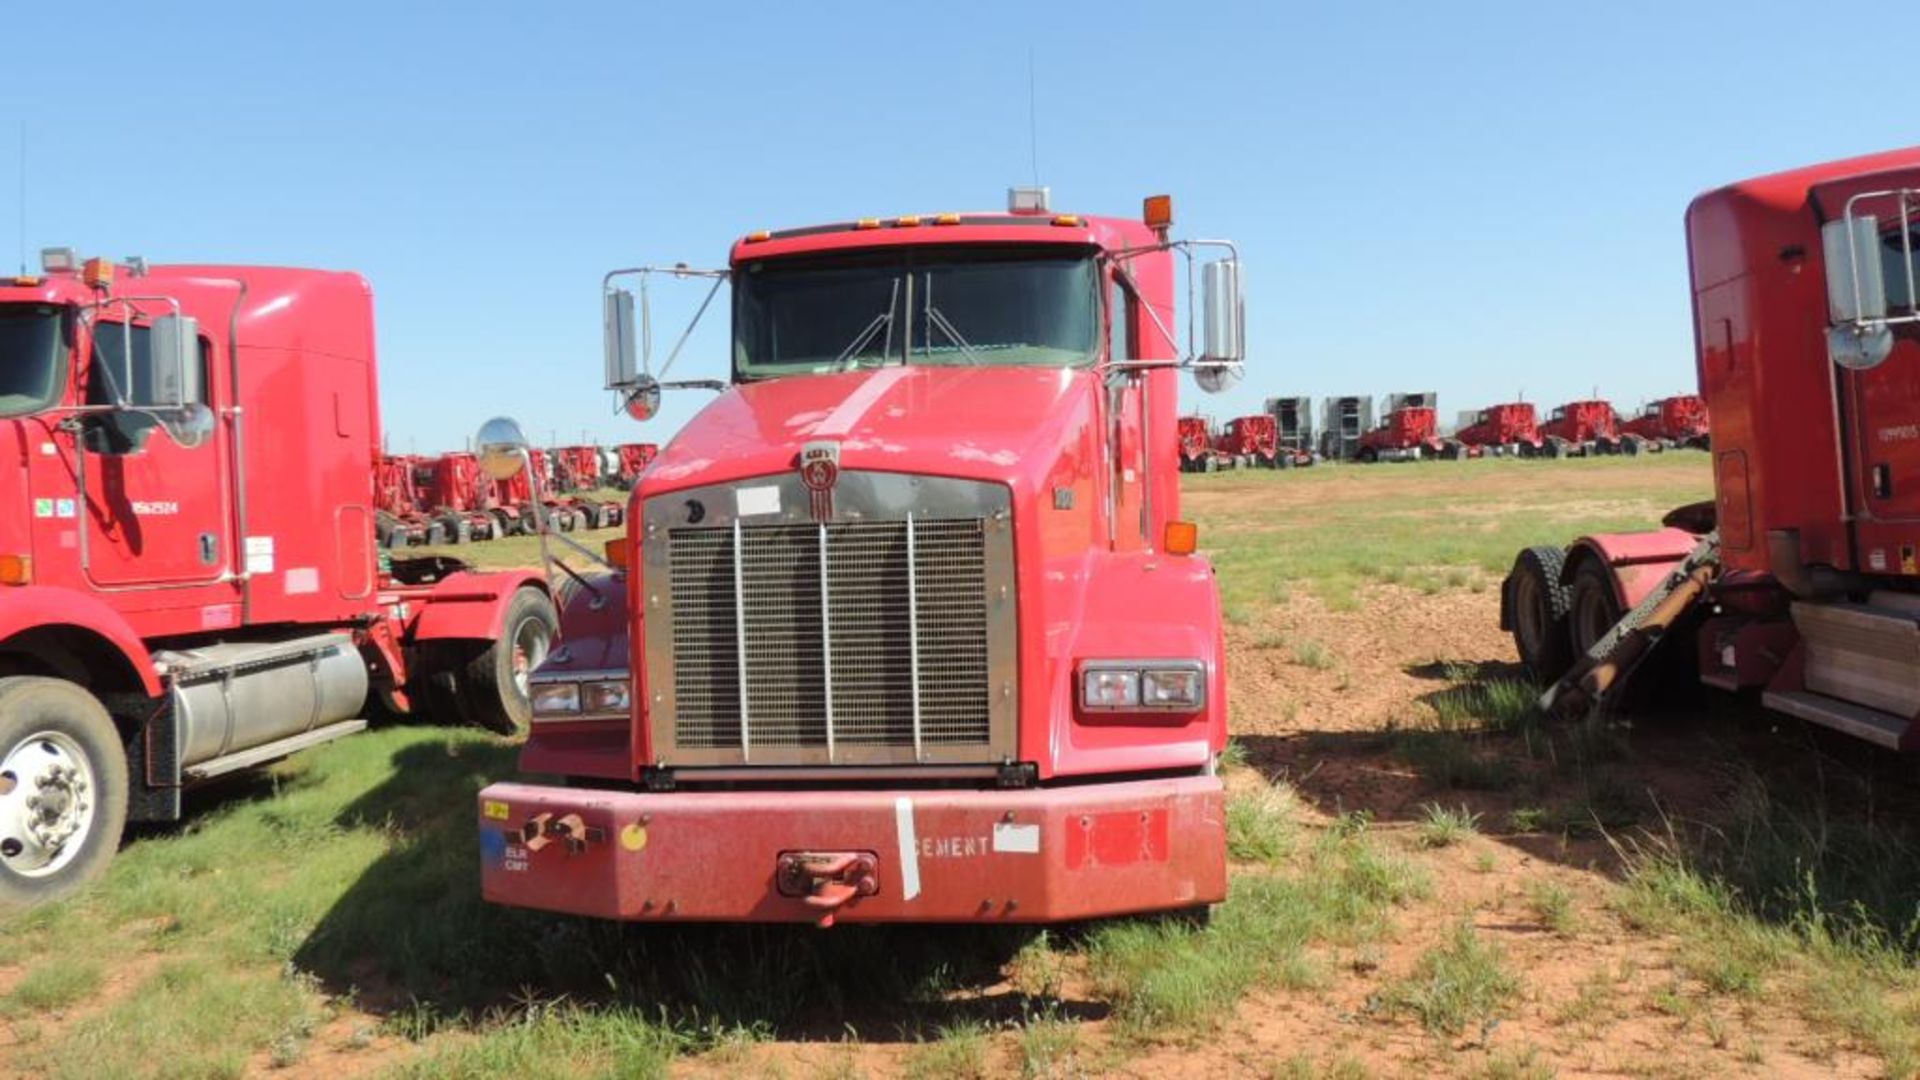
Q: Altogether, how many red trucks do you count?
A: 15